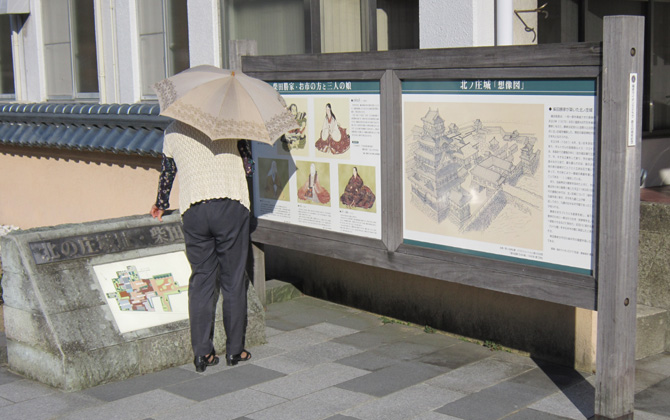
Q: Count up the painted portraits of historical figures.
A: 5